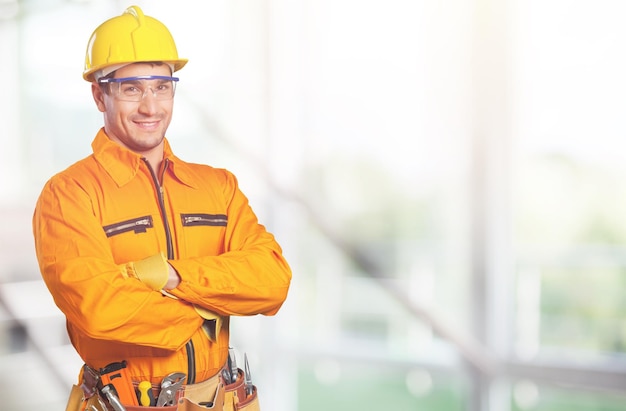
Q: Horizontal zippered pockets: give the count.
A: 2